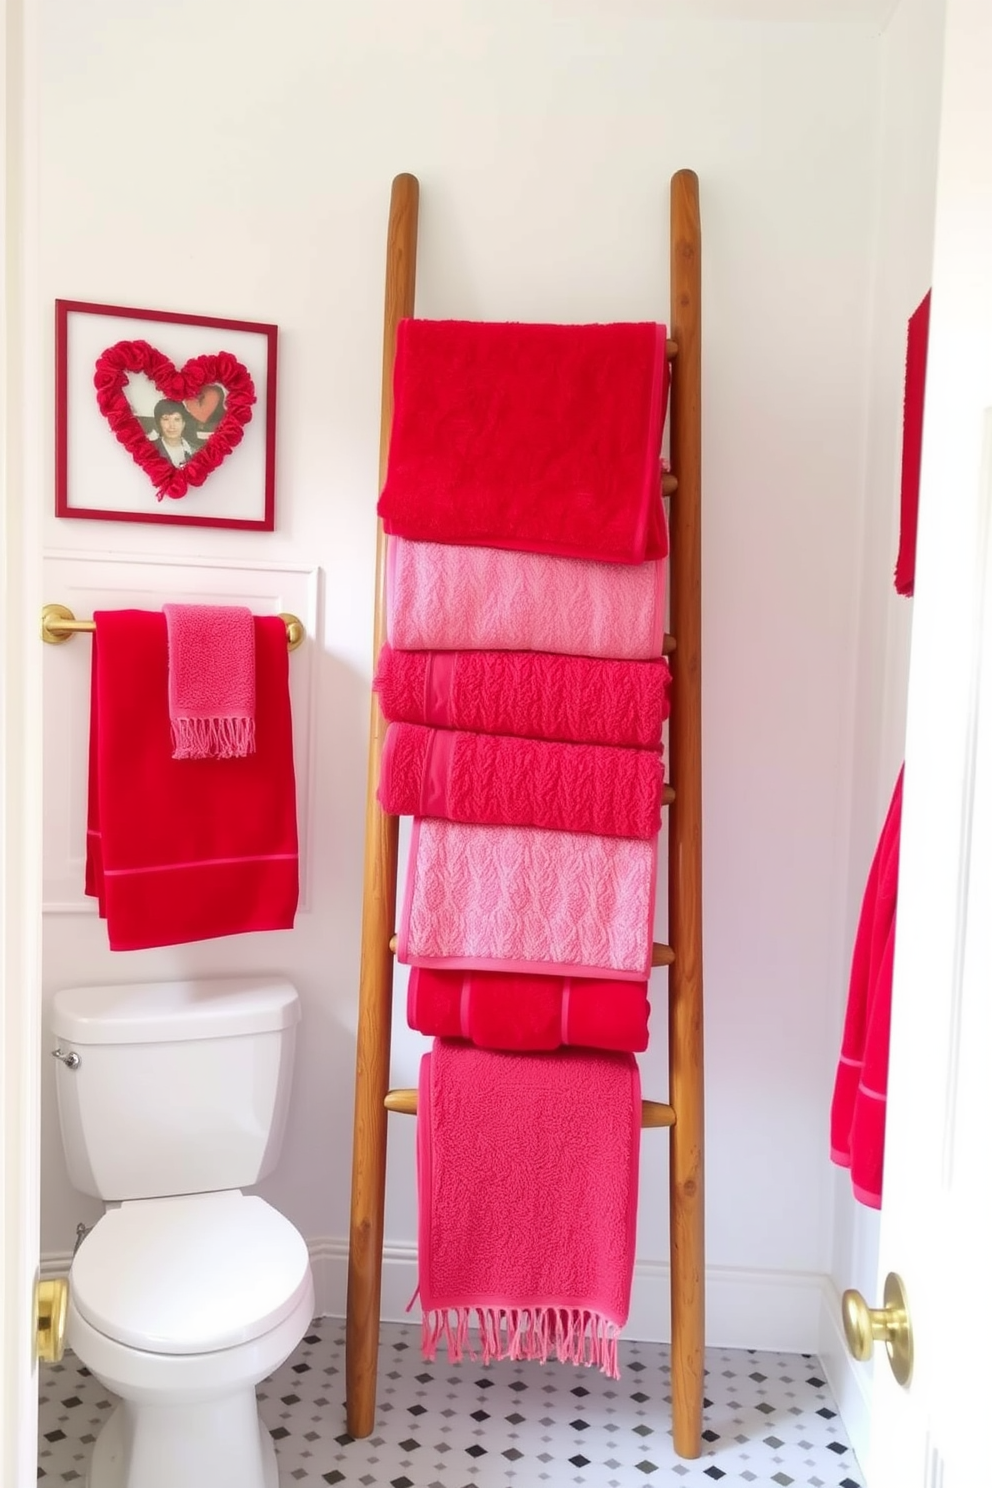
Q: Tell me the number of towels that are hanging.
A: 11